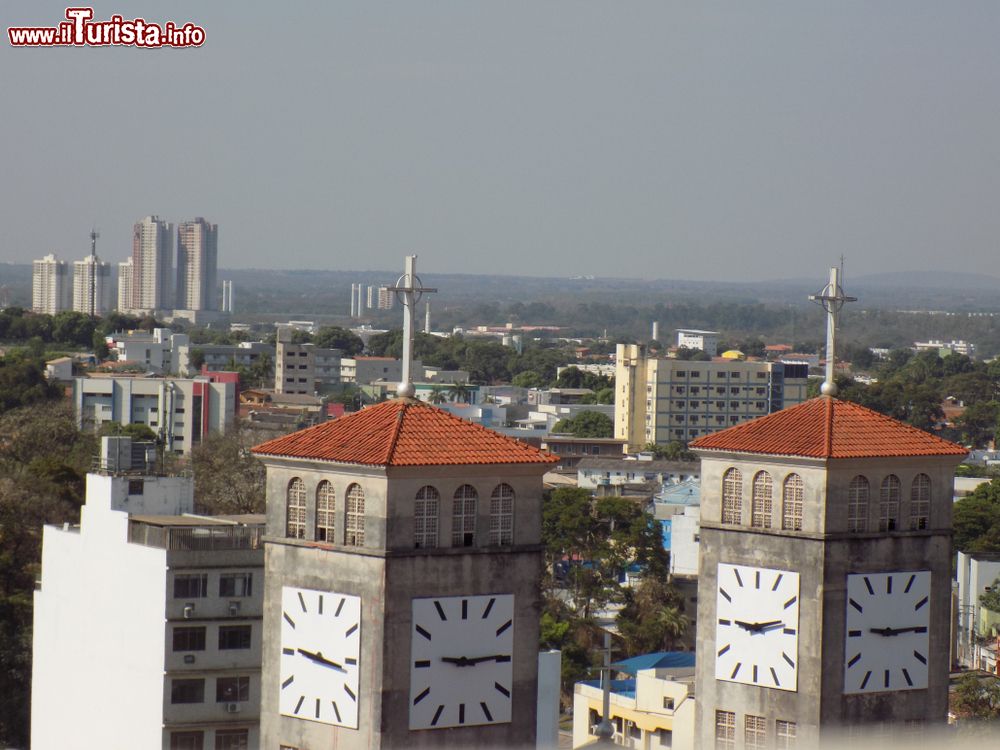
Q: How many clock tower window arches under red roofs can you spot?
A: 12